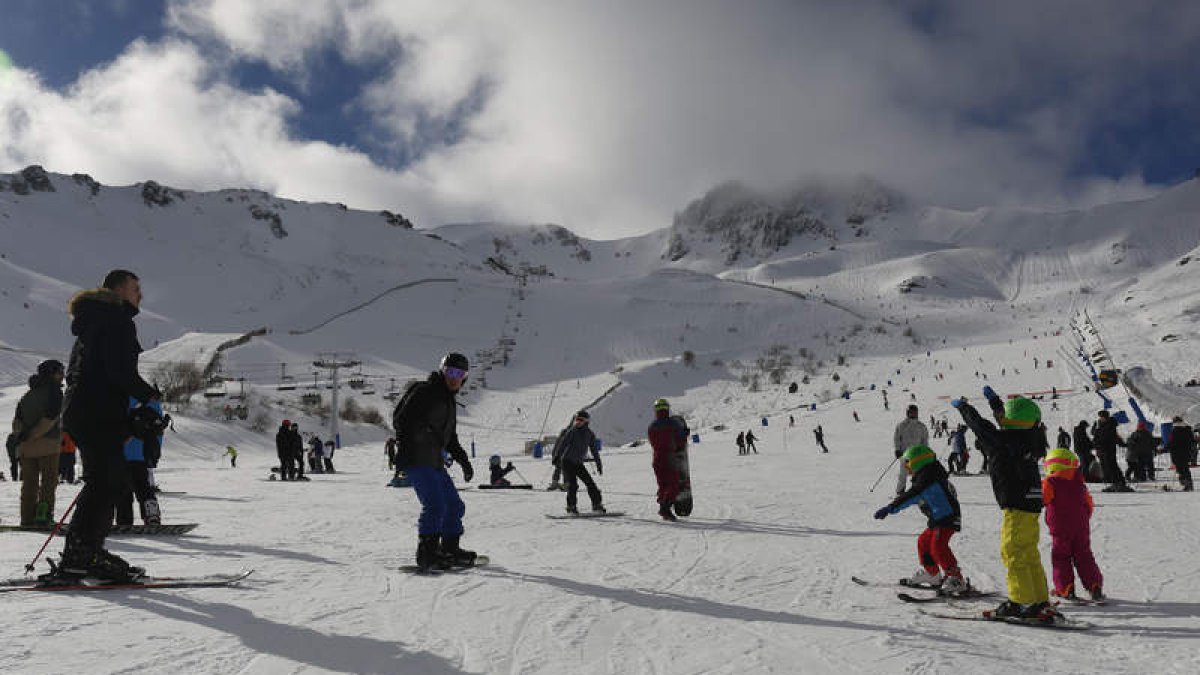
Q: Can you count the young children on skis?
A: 3